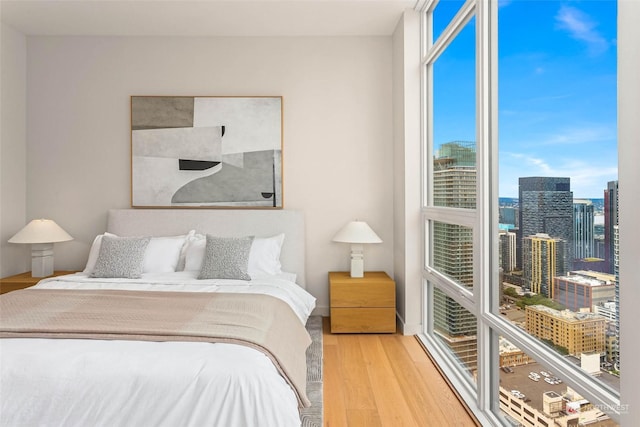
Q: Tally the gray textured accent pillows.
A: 2